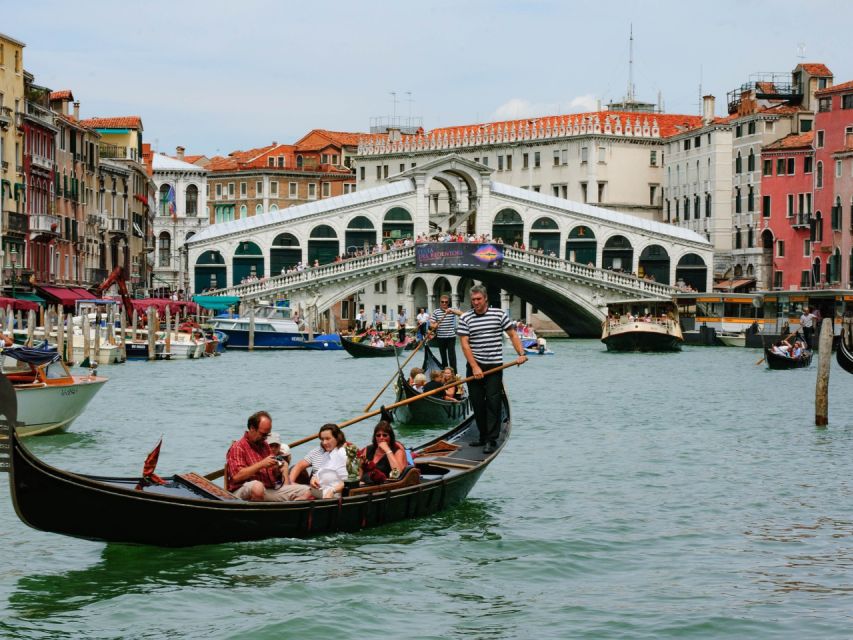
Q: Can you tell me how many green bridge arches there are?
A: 12